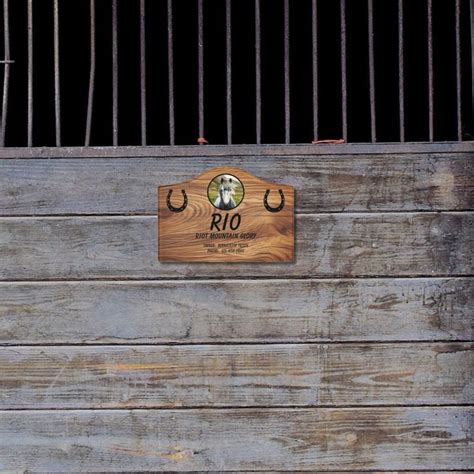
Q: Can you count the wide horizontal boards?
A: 5